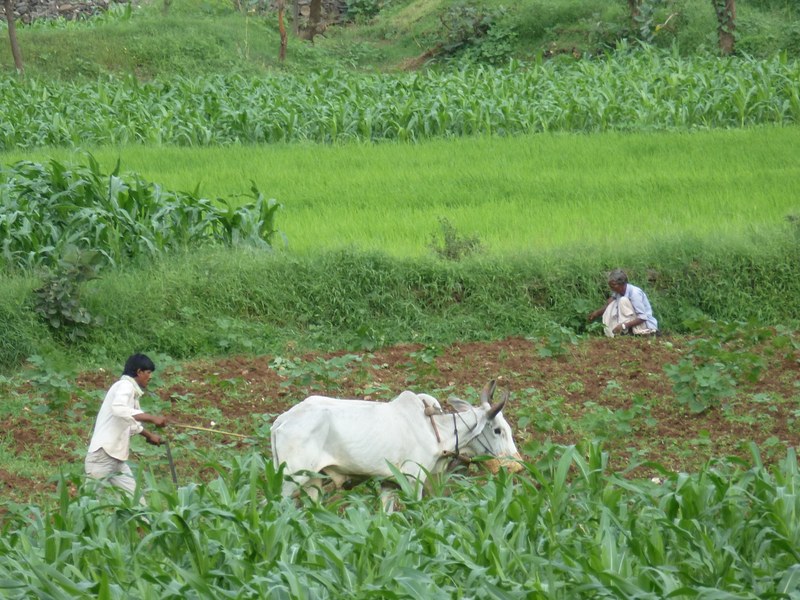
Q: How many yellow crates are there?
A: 0